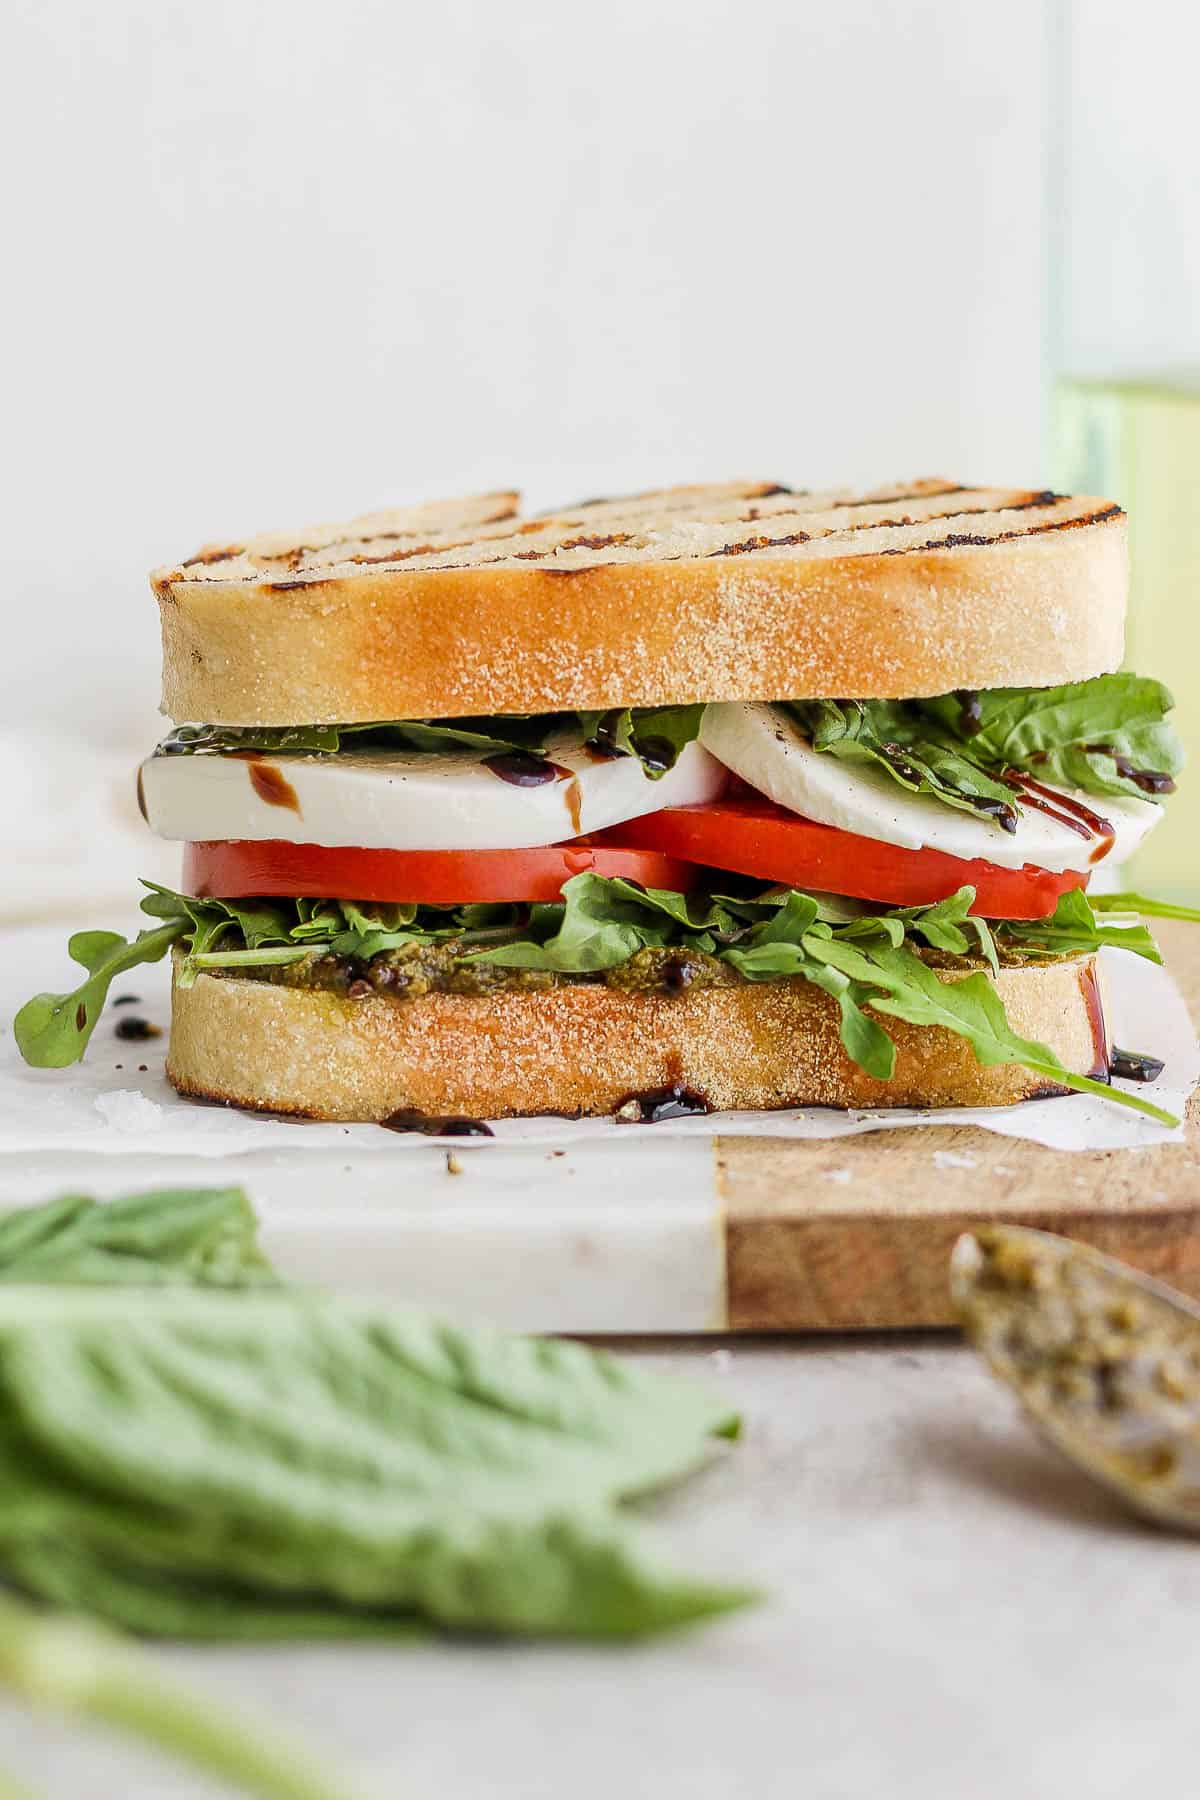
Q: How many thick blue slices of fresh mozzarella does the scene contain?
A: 0